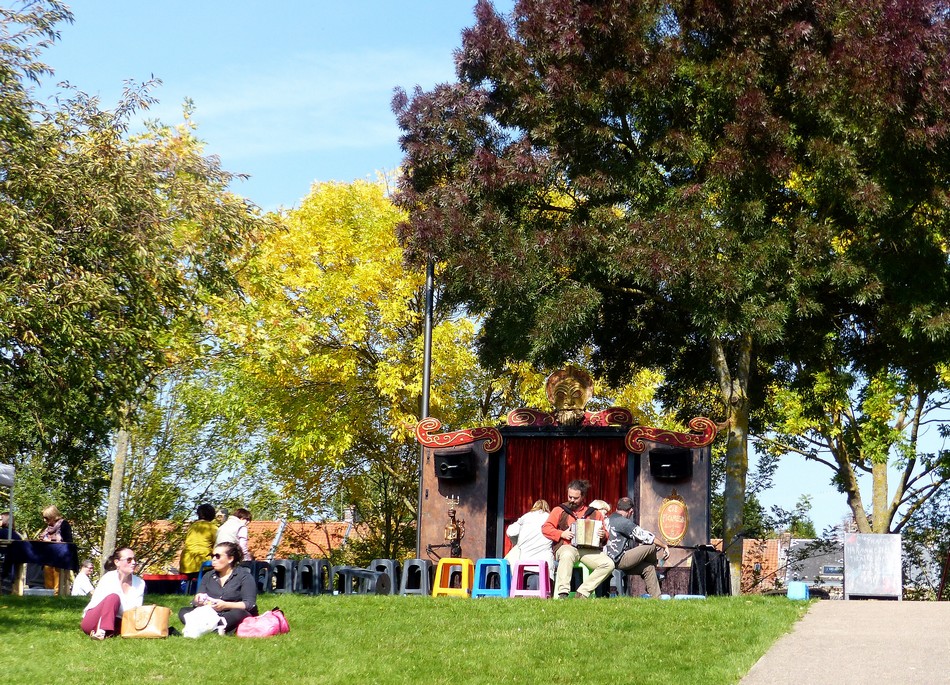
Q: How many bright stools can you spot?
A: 4